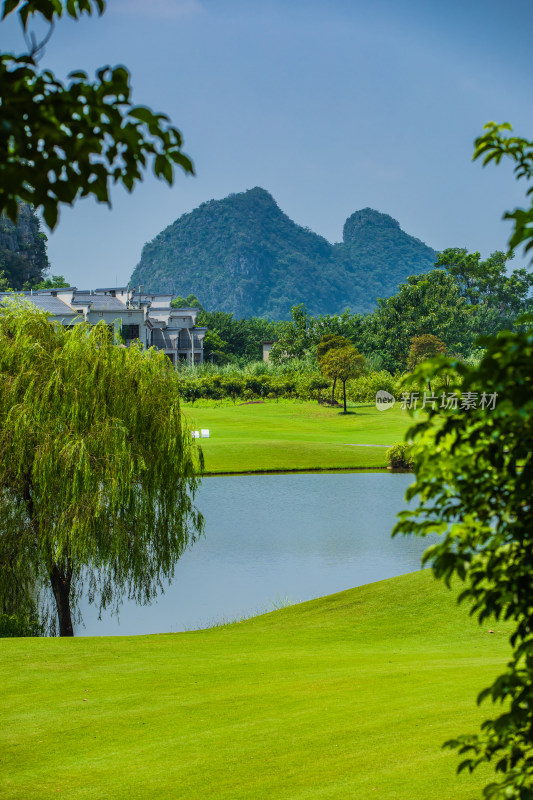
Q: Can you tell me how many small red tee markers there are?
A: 0